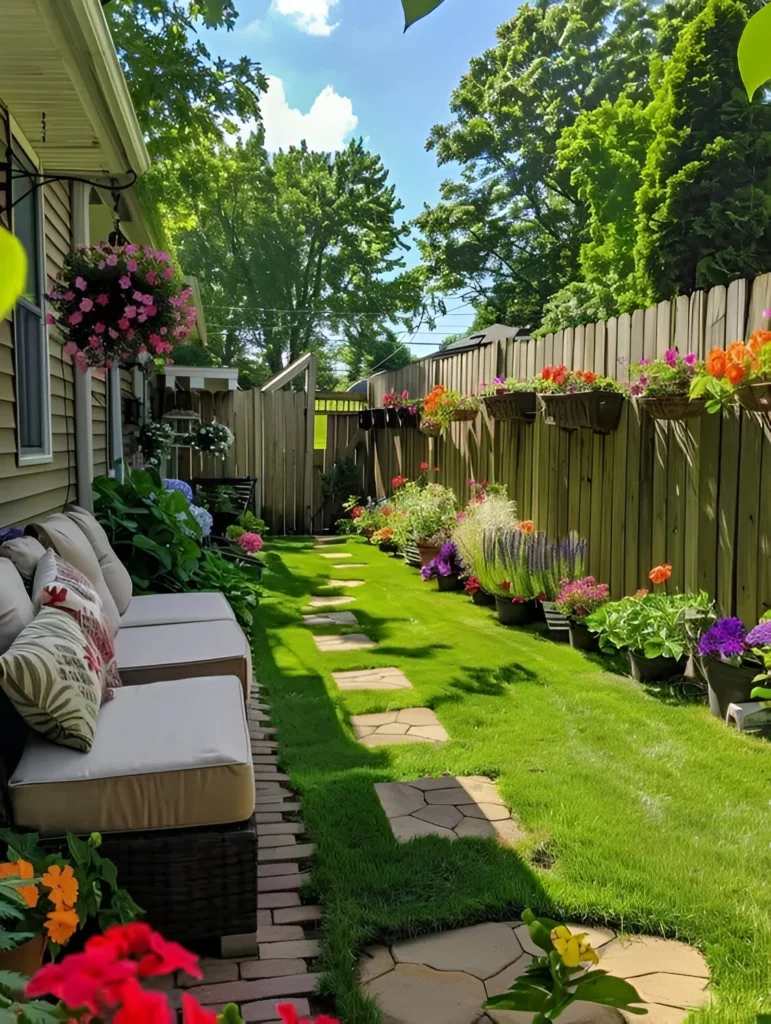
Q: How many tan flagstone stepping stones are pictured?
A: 11